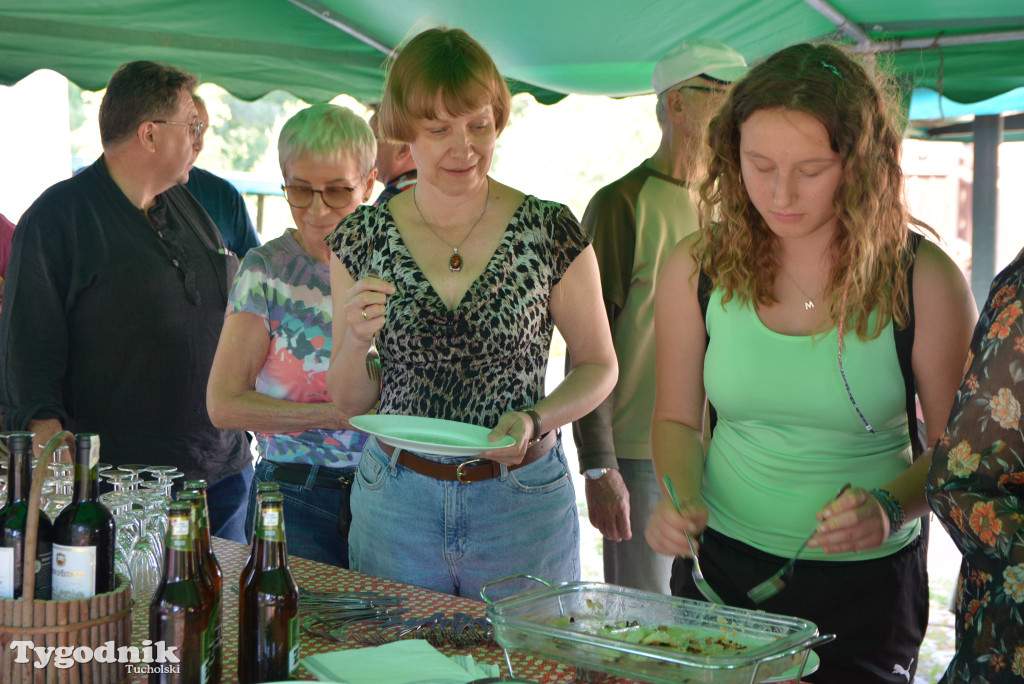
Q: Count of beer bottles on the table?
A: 5